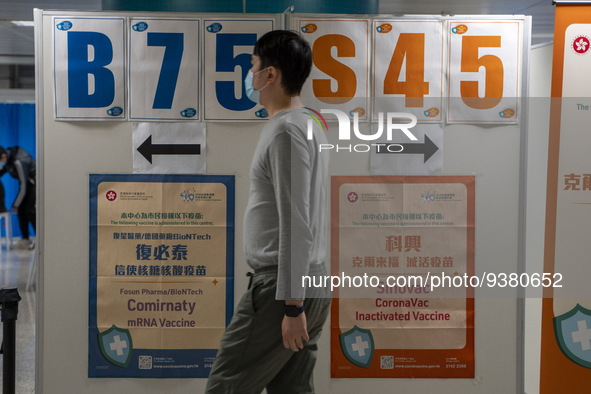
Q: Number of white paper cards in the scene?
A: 8